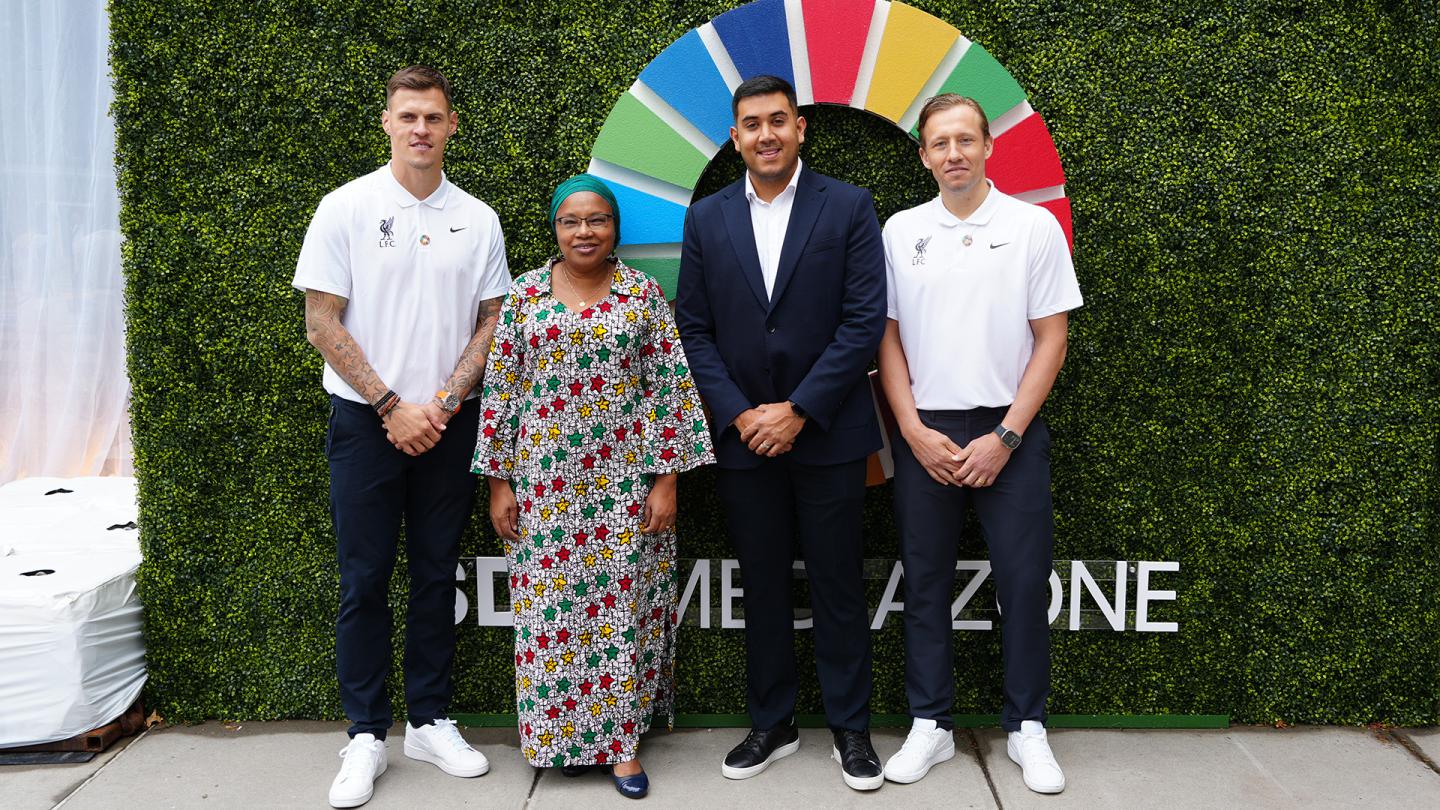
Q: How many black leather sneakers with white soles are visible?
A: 2